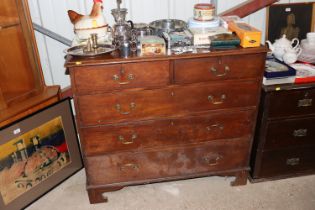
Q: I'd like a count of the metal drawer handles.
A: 11